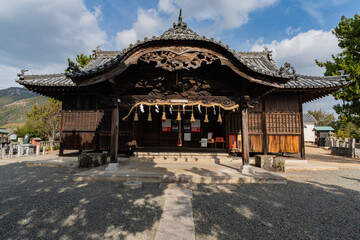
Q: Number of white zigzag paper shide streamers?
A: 6